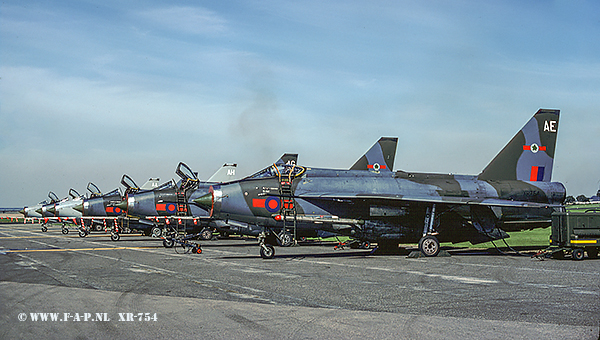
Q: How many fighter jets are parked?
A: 6